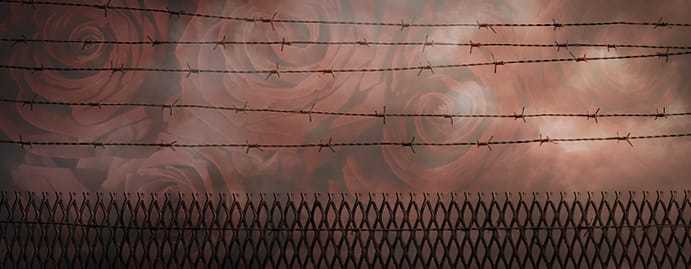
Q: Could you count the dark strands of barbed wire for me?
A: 5